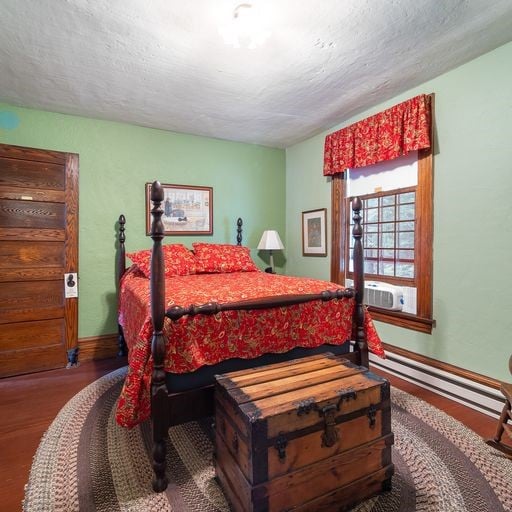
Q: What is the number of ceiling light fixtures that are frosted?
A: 1